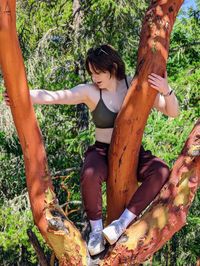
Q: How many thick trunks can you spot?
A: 3